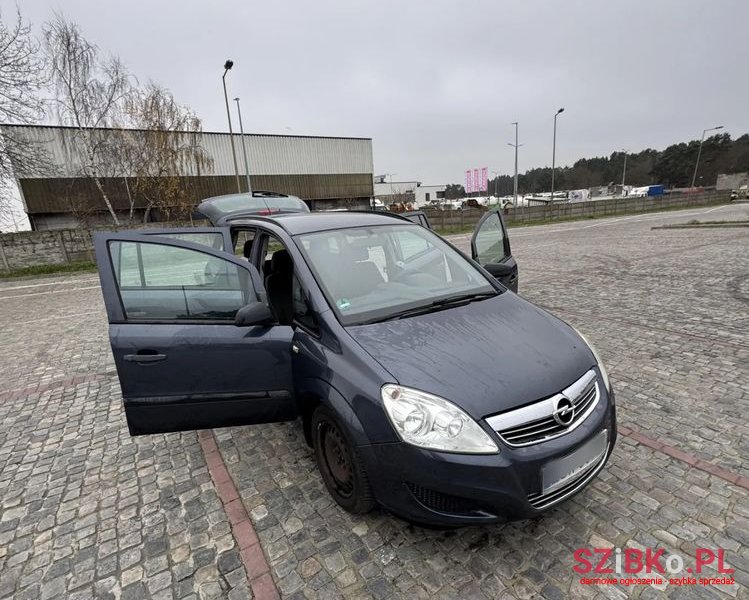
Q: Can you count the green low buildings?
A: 0